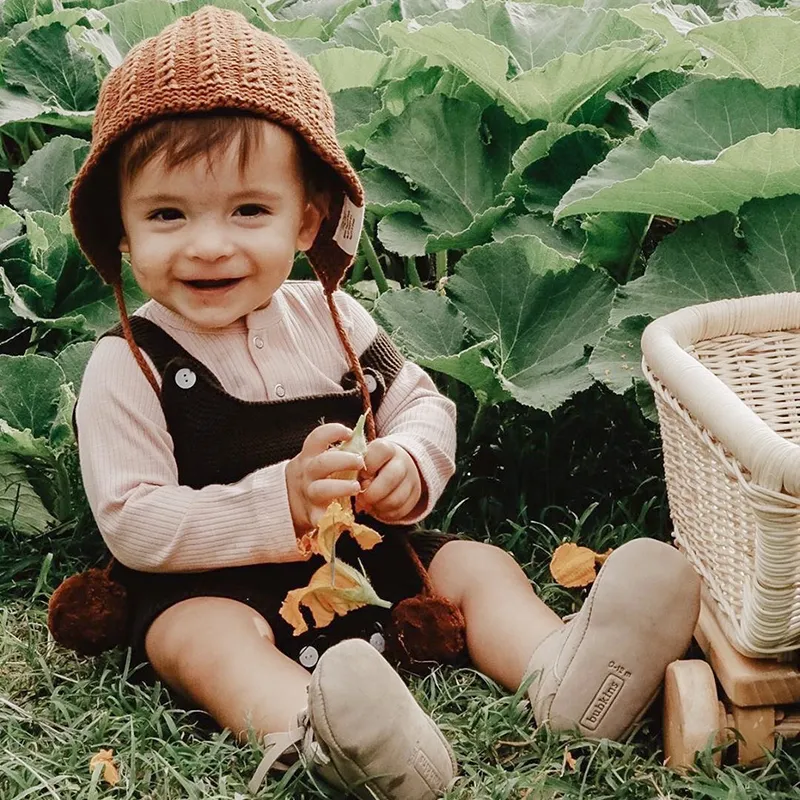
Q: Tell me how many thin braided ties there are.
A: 2